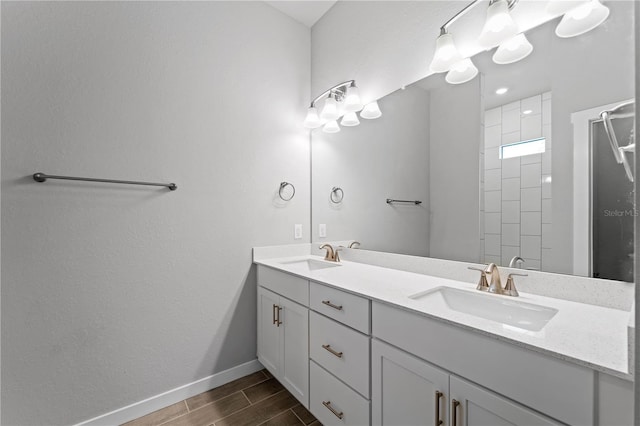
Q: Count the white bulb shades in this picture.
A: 12